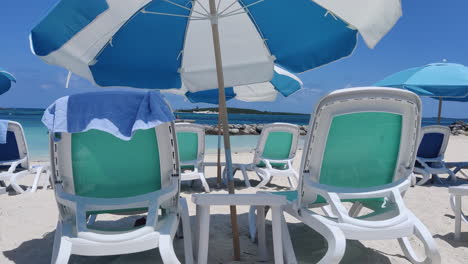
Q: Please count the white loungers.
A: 6